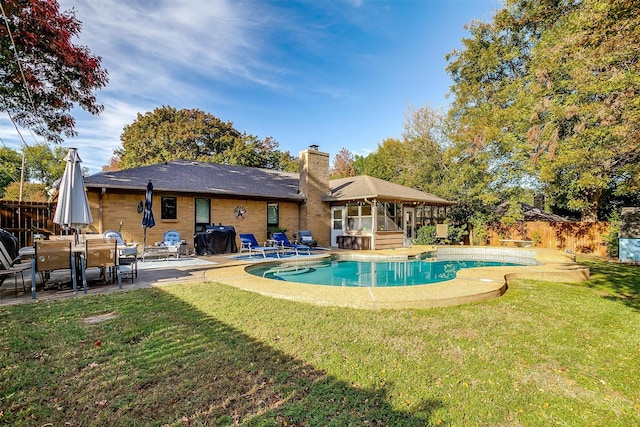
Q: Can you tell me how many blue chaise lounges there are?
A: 2